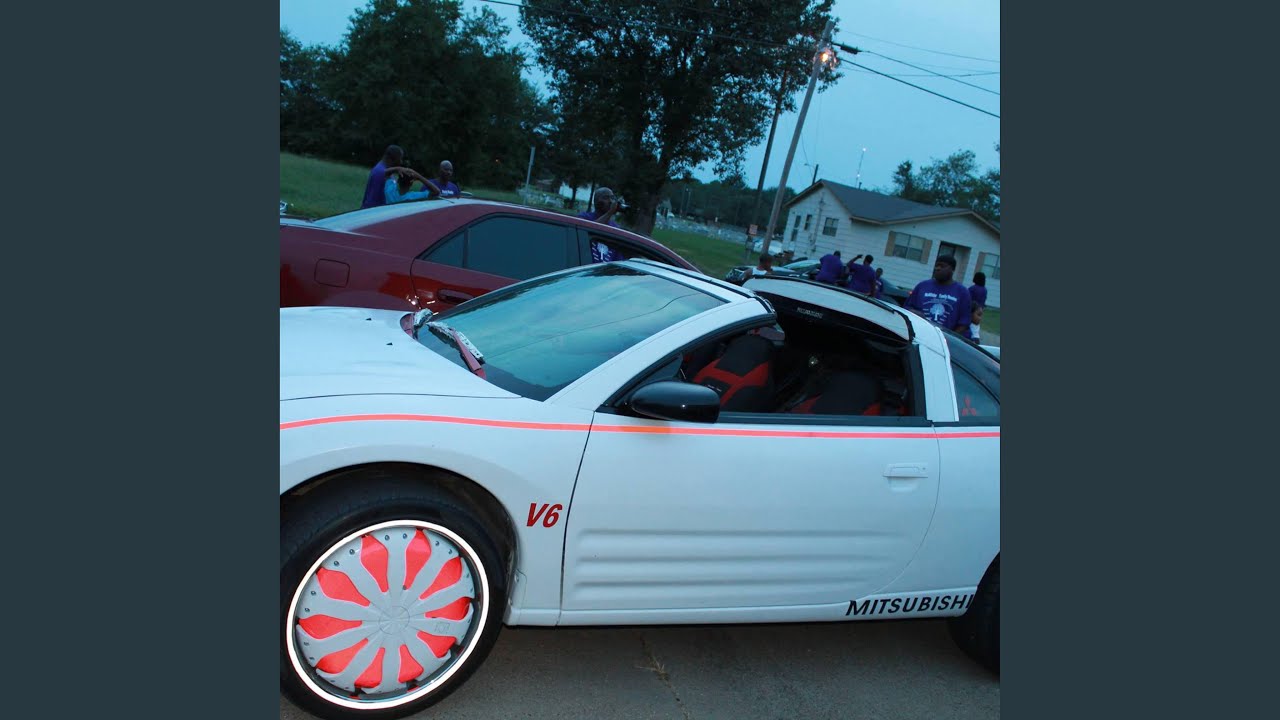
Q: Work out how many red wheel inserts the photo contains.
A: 10